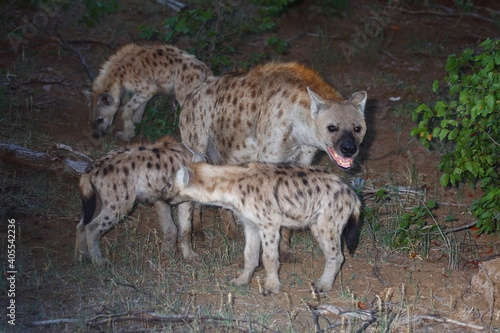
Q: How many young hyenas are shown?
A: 3